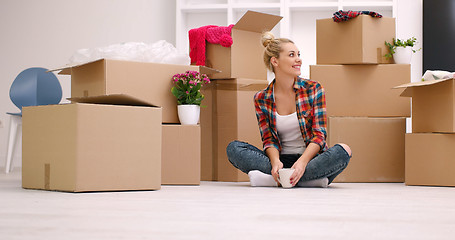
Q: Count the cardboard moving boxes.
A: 10